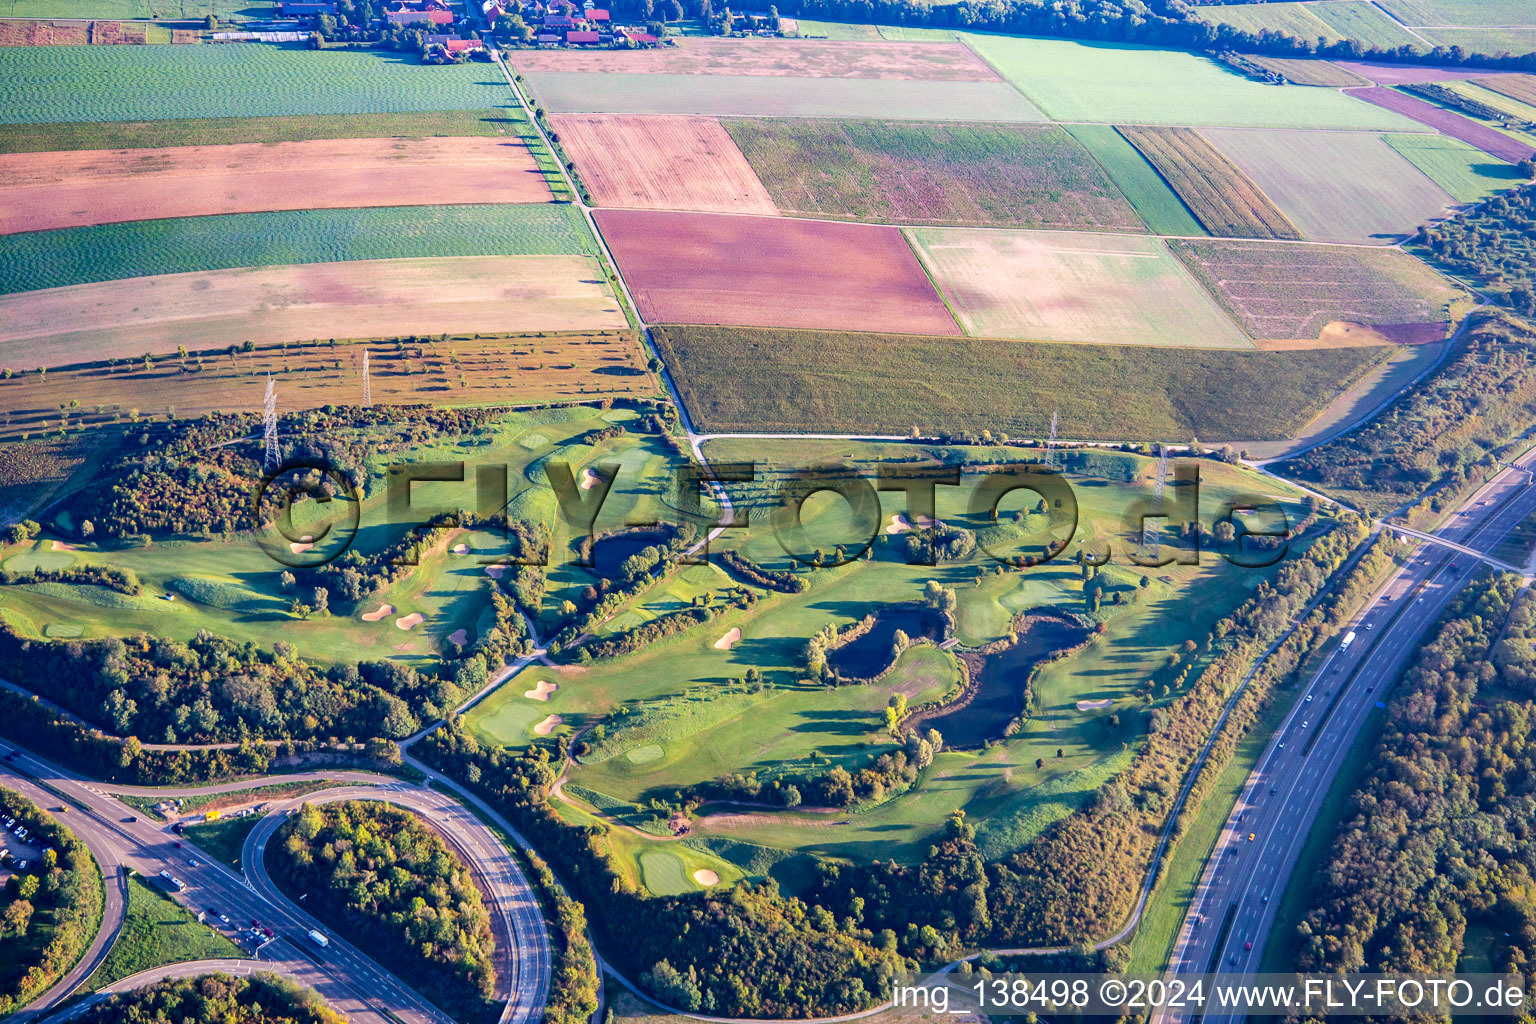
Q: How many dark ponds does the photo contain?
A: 3